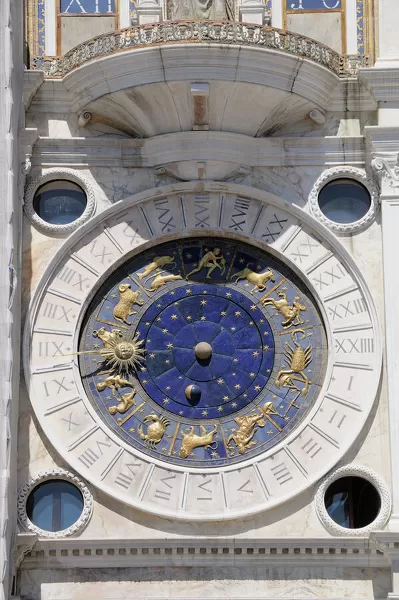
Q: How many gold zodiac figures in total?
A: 12